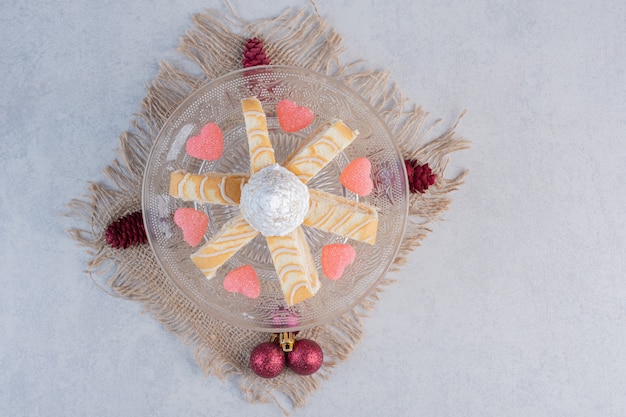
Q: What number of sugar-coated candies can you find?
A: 6